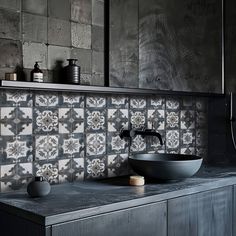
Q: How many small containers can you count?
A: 5